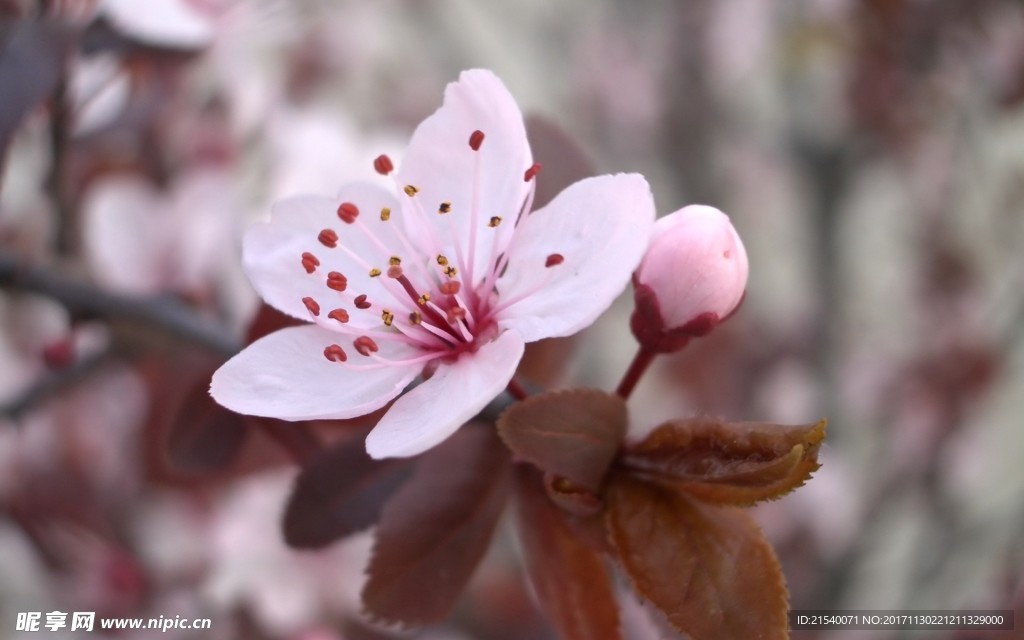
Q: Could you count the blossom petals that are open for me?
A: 5